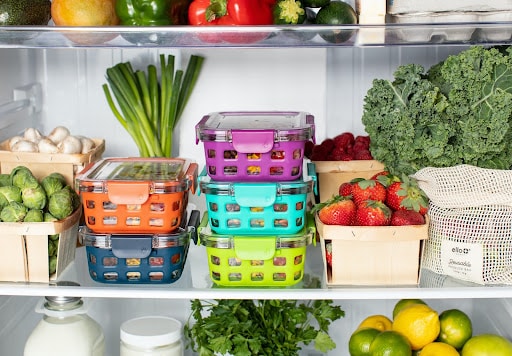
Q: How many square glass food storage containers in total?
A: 5